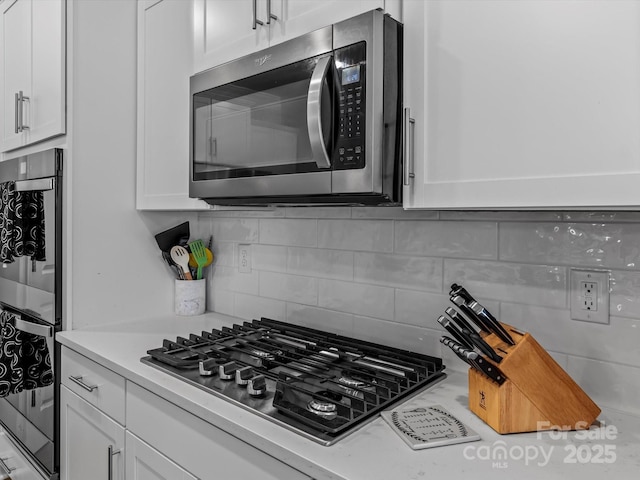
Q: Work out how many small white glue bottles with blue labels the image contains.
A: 0